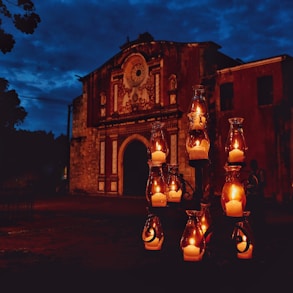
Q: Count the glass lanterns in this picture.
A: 11